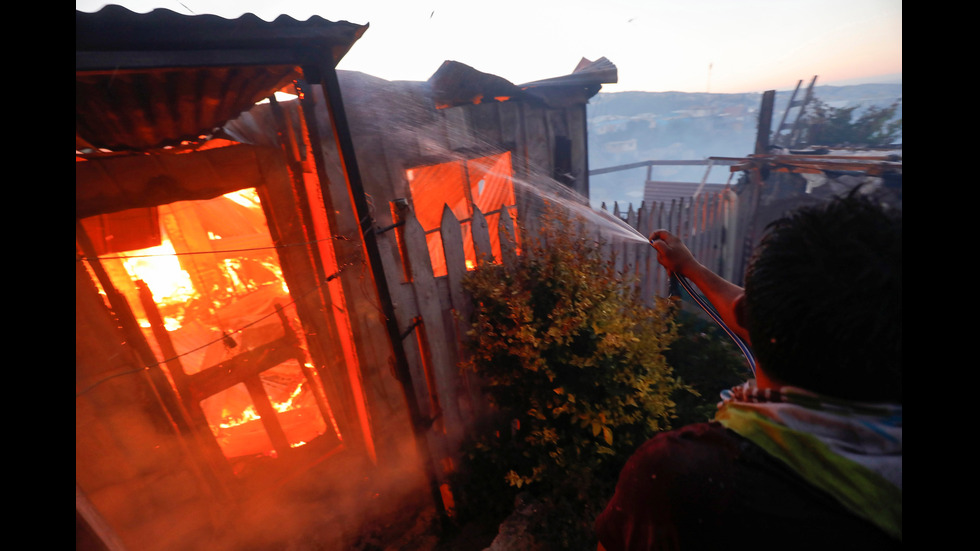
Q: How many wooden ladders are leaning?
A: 1